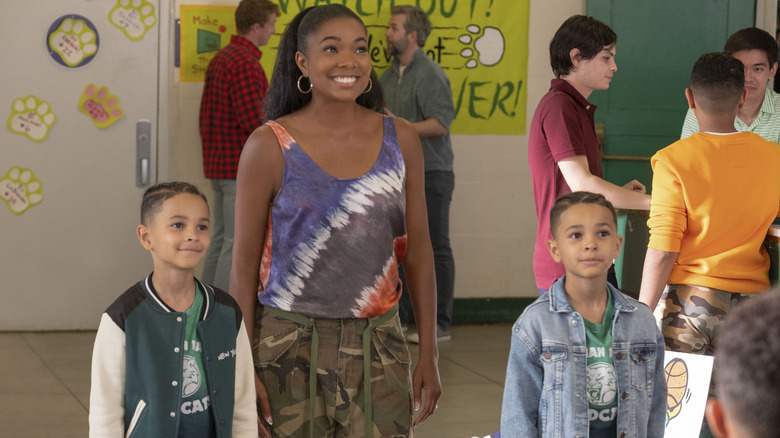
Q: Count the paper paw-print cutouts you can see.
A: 5